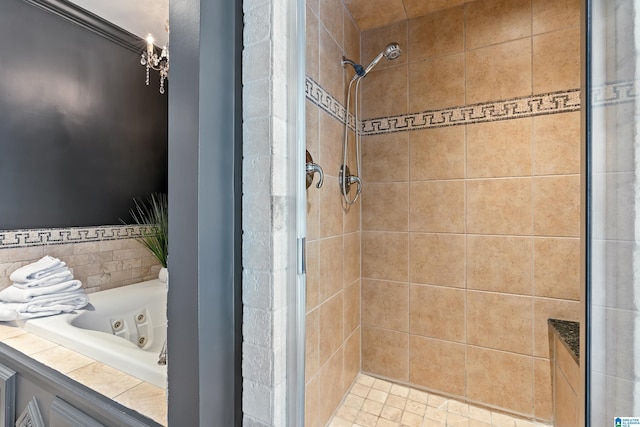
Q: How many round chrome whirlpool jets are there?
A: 3